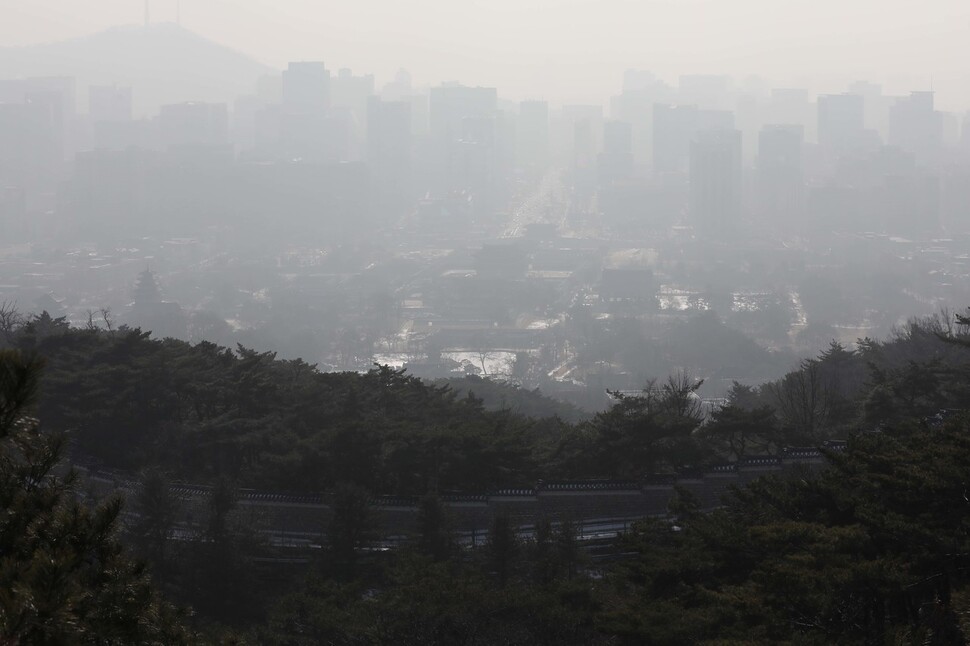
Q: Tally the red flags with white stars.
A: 0